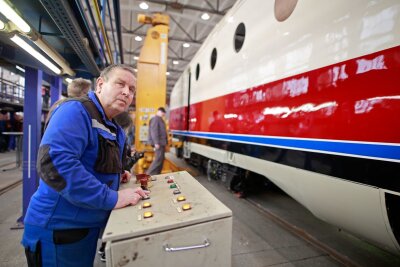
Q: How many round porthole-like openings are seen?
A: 4